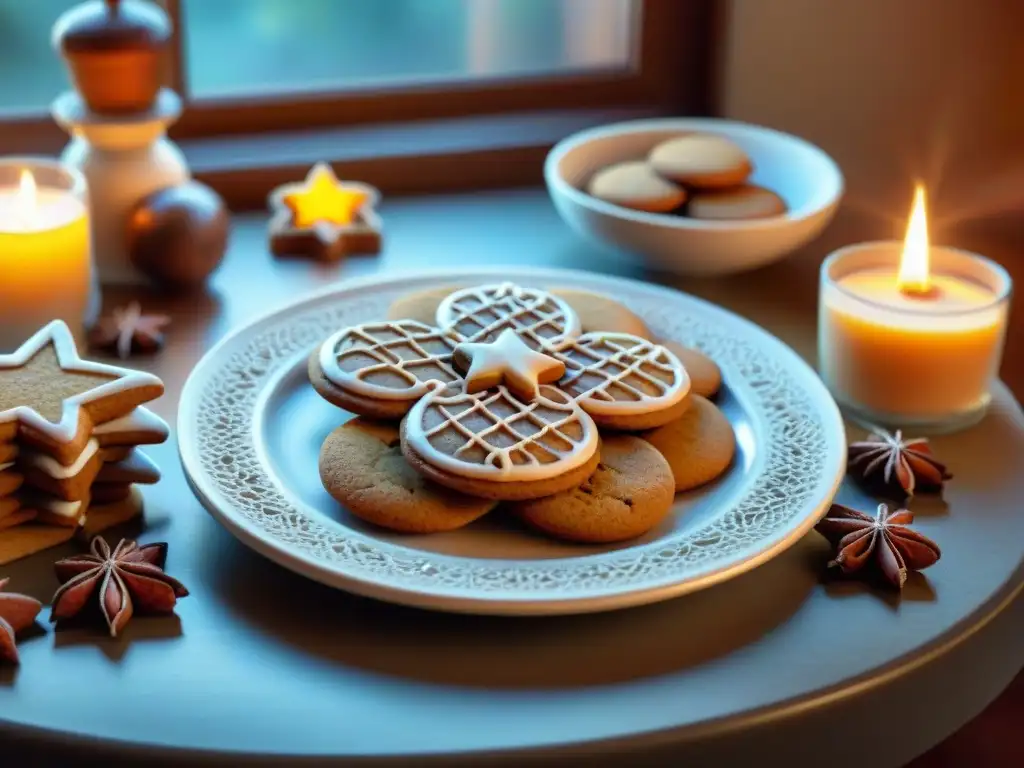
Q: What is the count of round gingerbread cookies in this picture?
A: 13